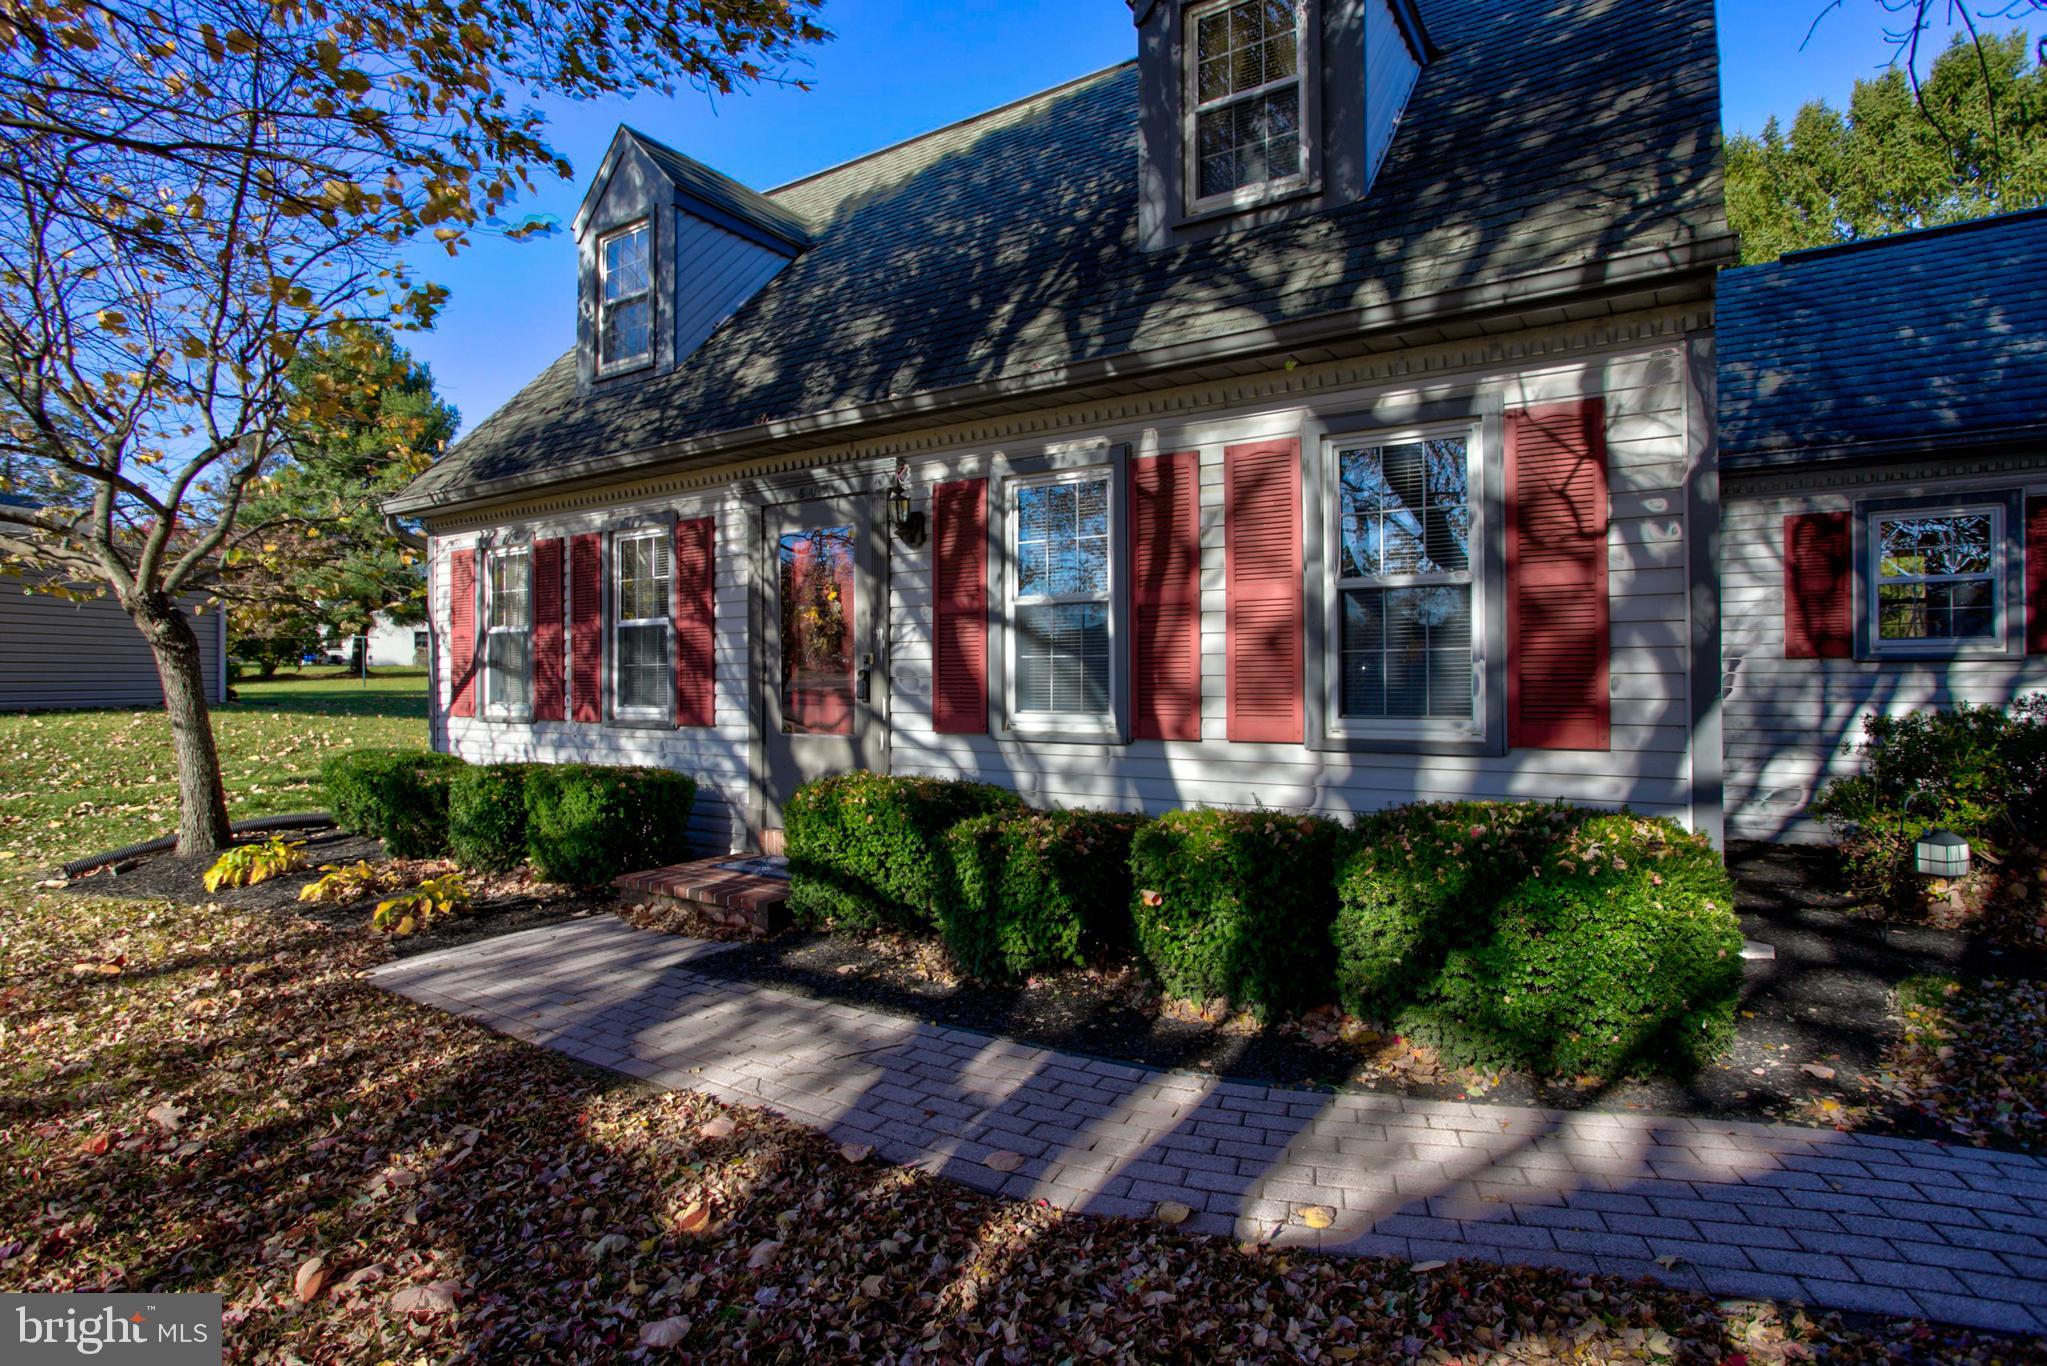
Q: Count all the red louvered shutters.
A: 10